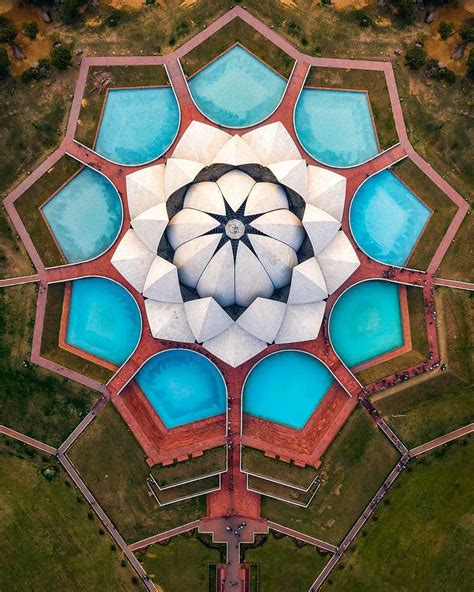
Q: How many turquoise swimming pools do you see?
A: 9